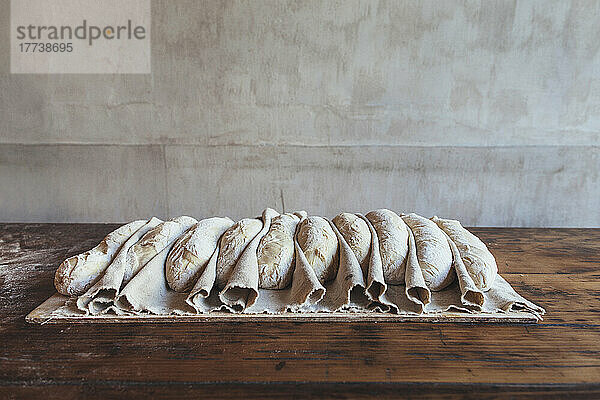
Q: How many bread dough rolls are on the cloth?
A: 10